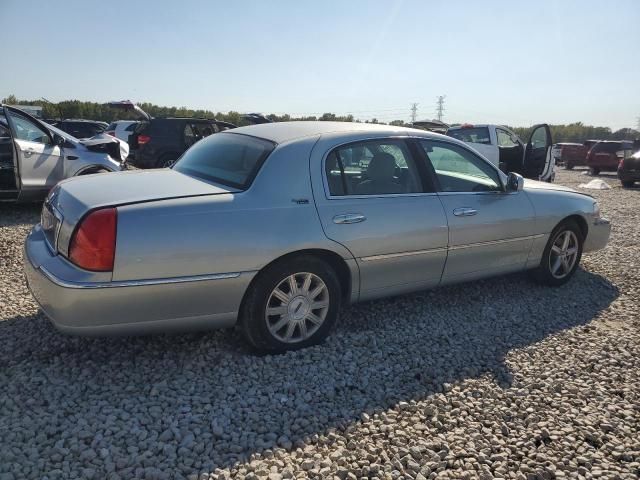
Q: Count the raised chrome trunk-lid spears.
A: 0